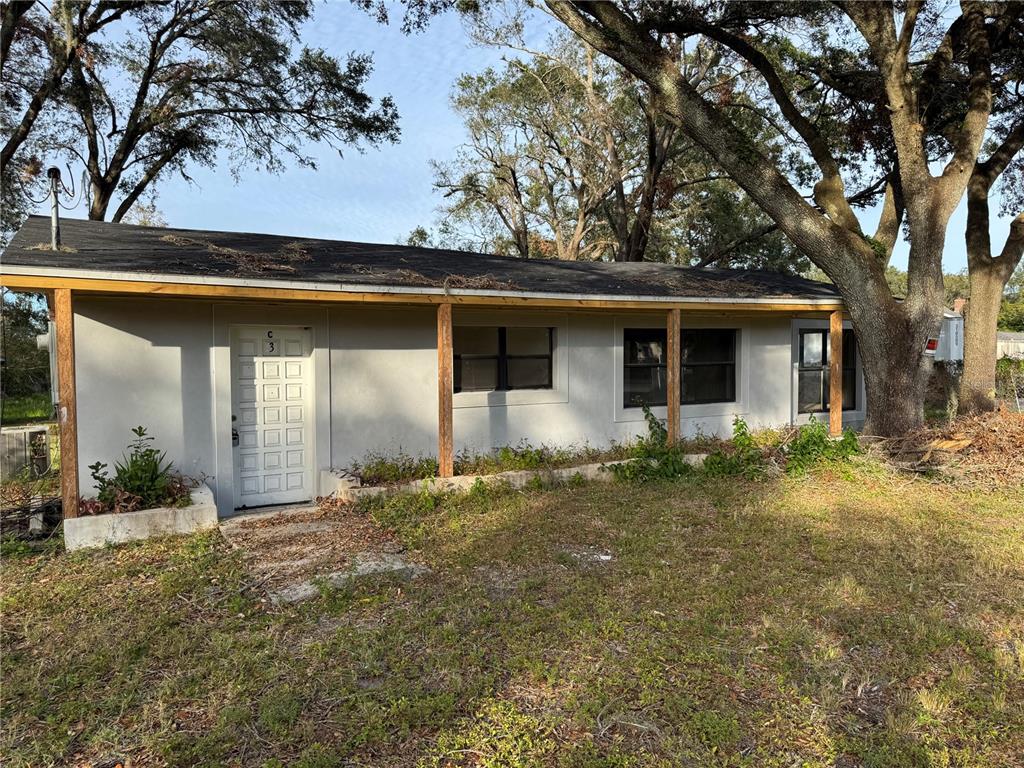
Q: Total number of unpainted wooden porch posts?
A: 4